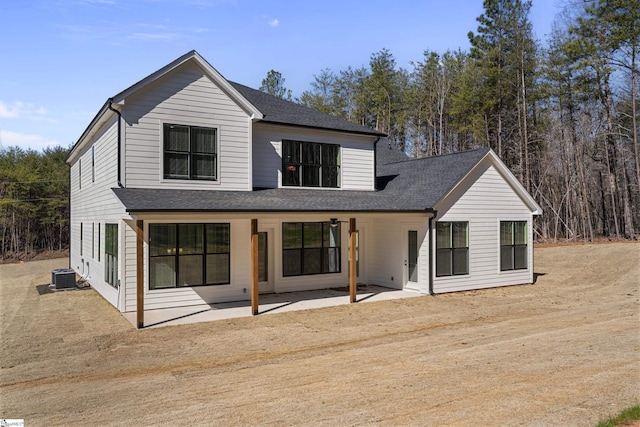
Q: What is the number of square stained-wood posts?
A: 3